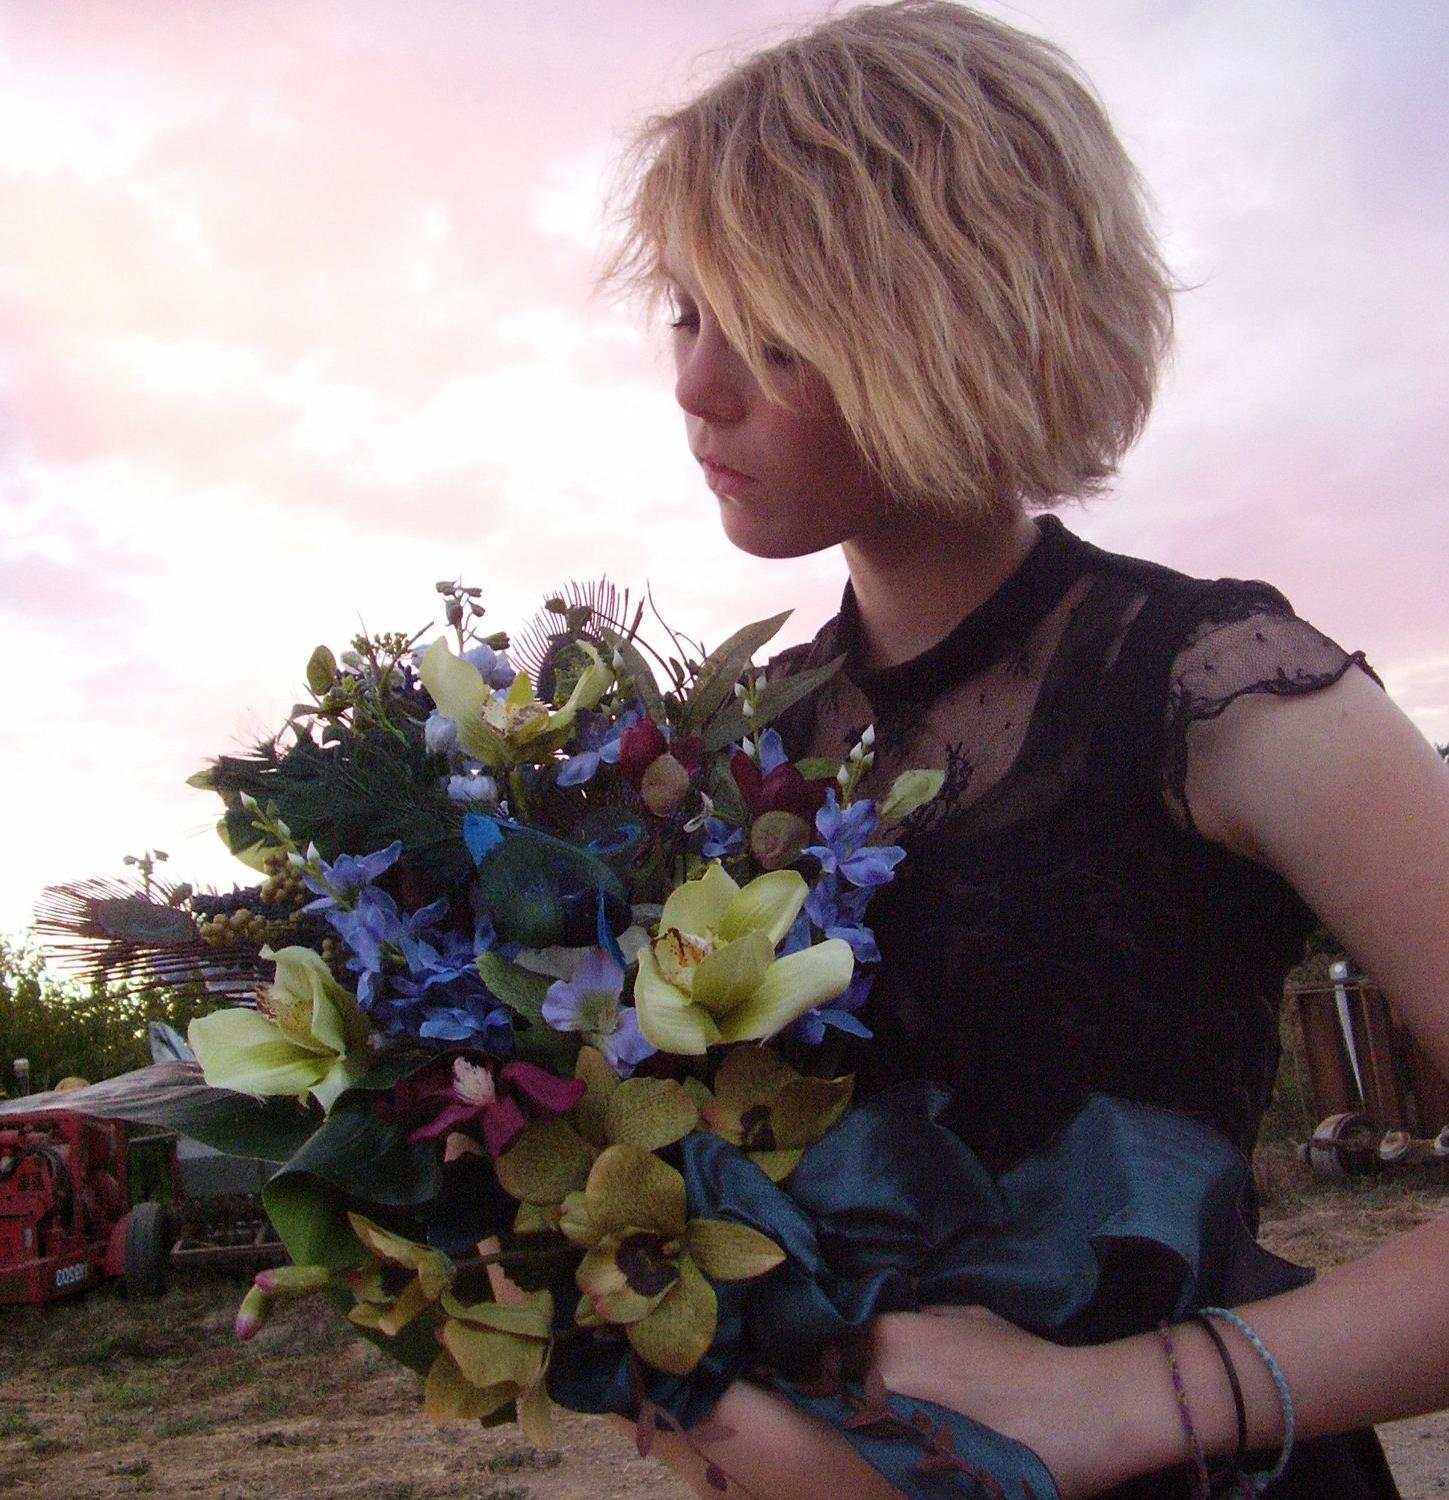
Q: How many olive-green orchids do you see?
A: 5